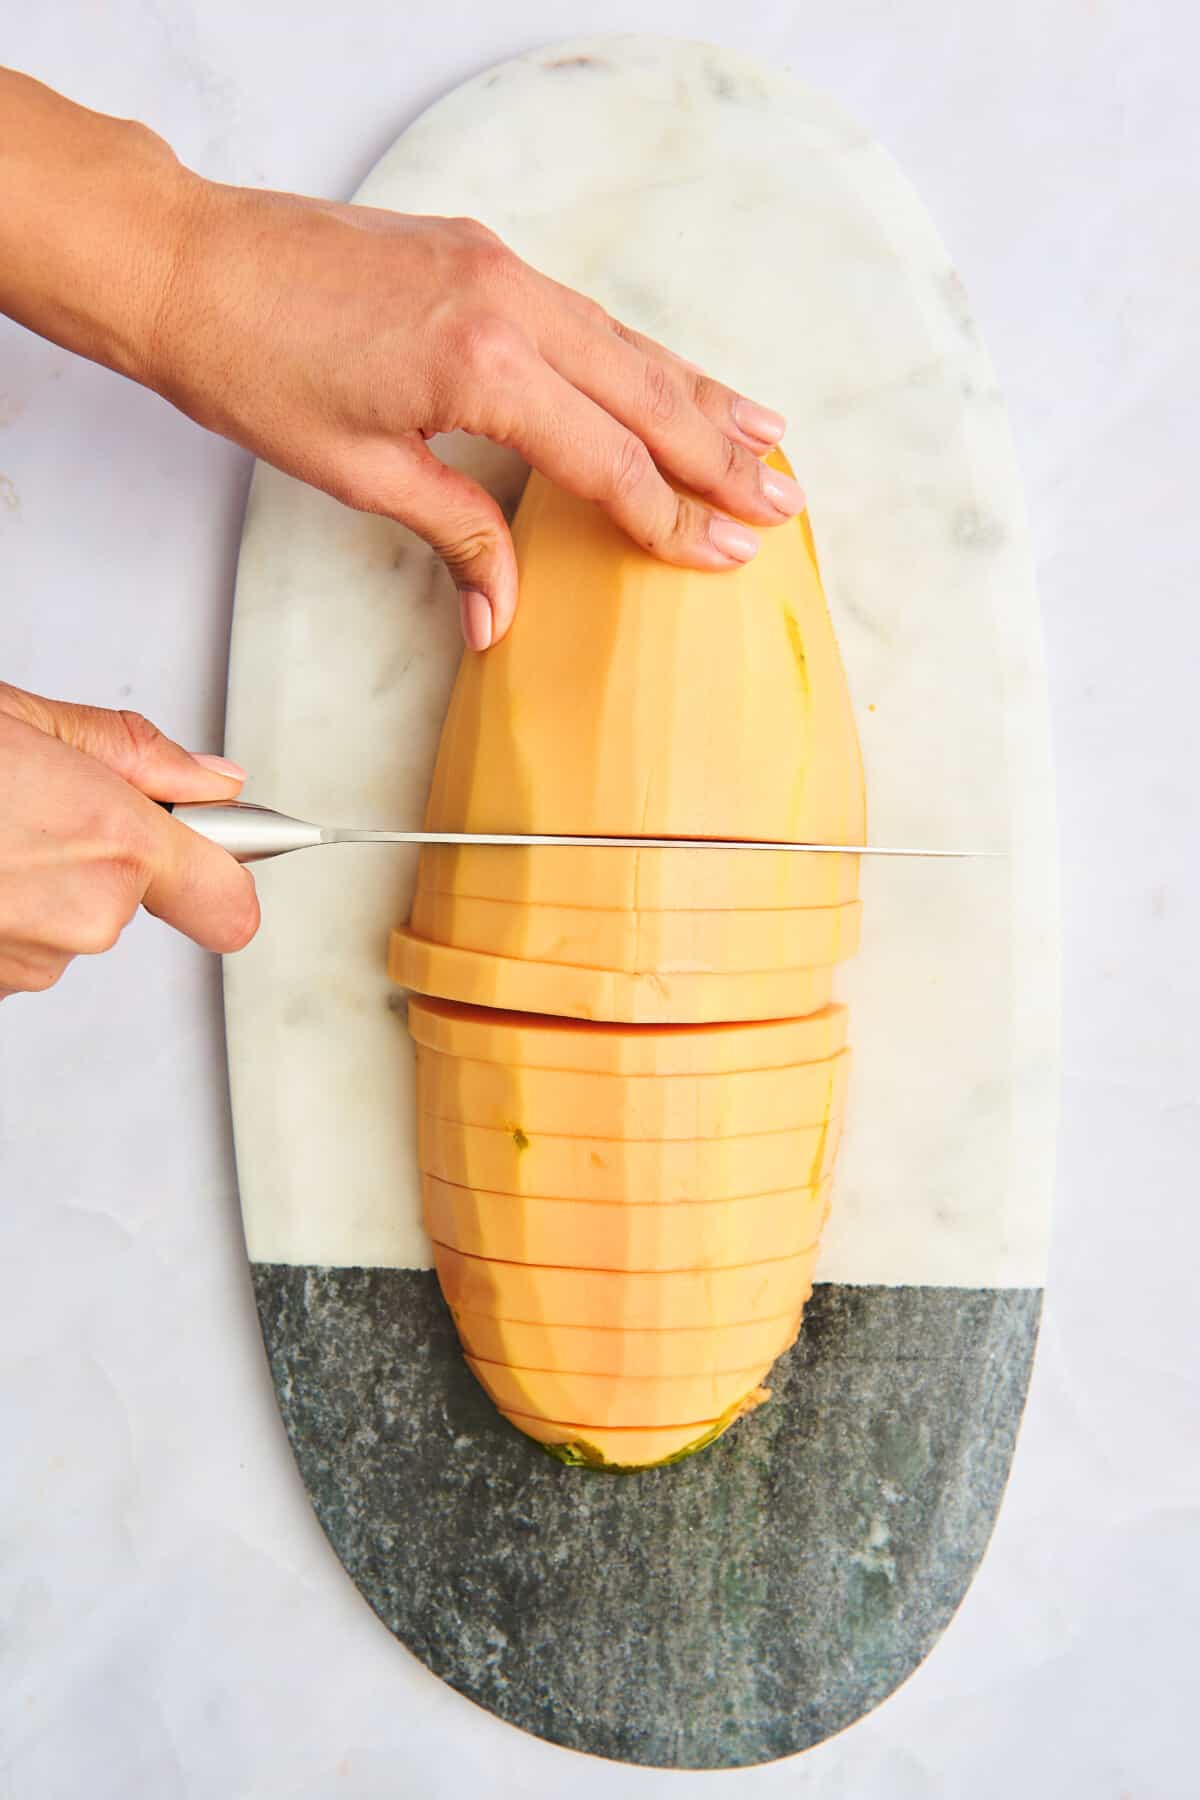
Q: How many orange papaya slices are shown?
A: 11